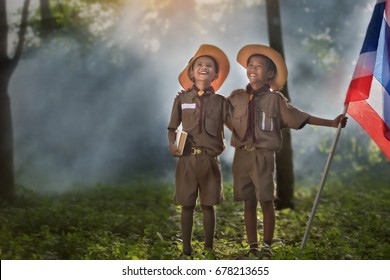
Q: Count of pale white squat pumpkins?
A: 0